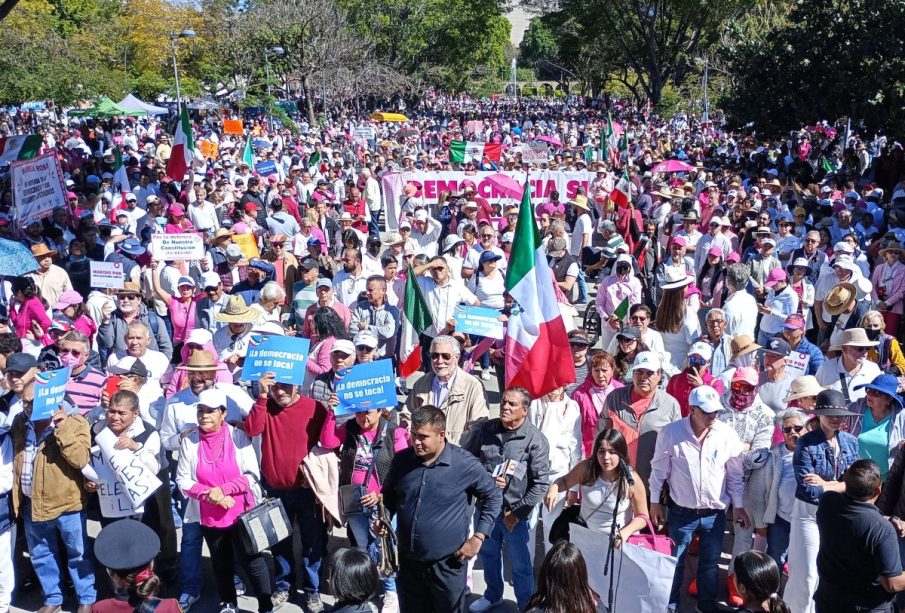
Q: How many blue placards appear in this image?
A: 5